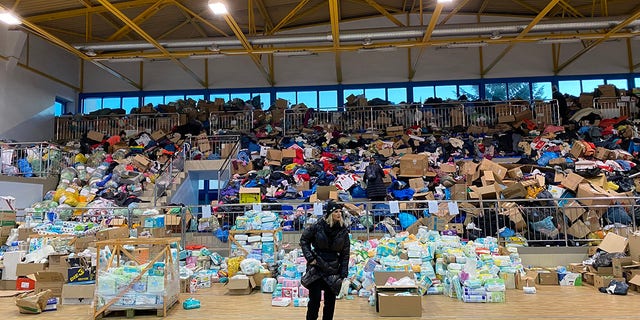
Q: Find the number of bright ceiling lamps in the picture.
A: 3